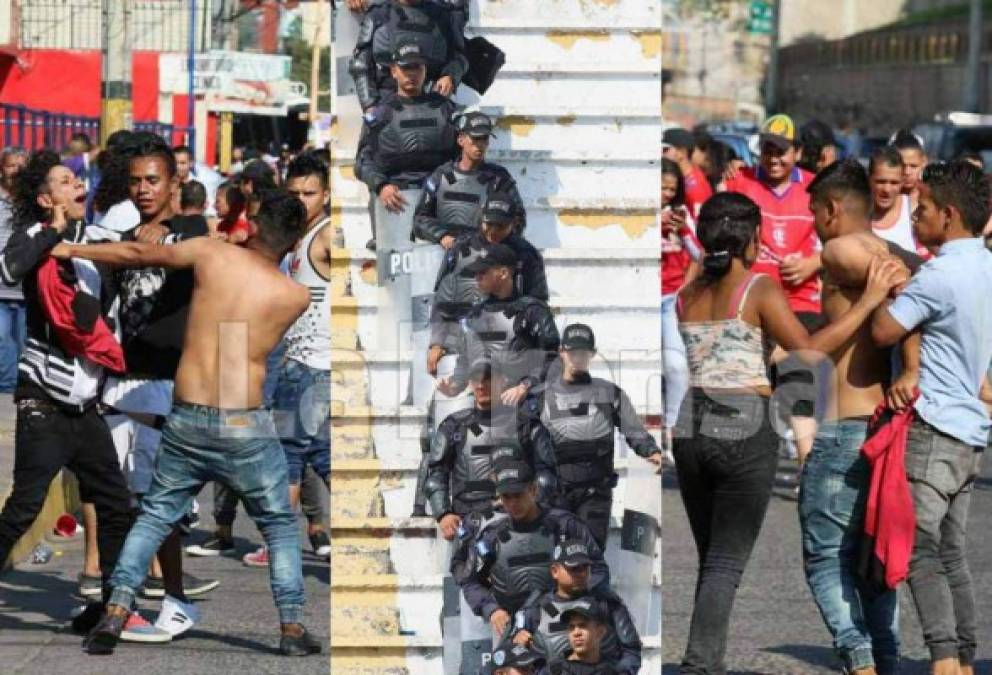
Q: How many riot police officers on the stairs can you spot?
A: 12